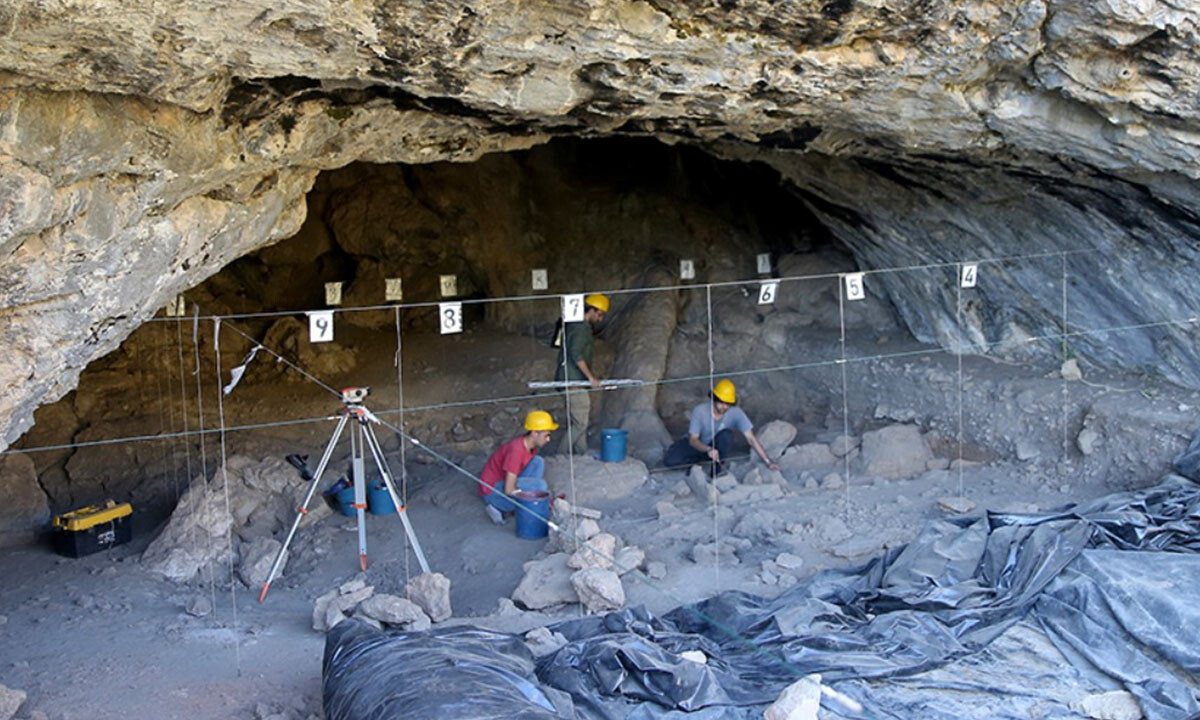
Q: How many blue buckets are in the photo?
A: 4